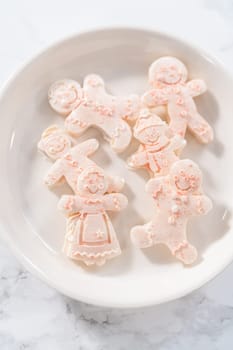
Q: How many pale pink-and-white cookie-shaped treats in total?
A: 6